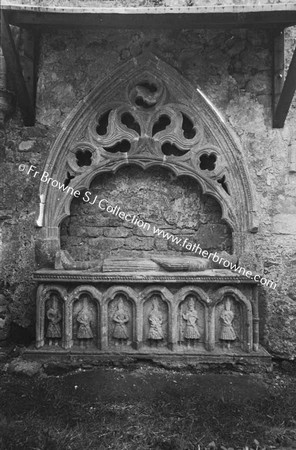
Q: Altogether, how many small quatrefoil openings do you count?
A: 2